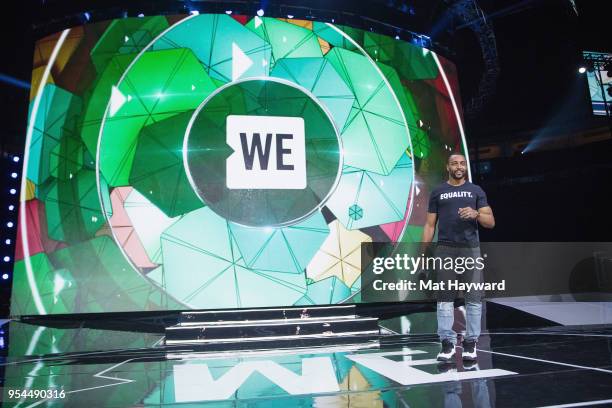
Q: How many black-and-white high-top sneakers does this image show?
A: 2